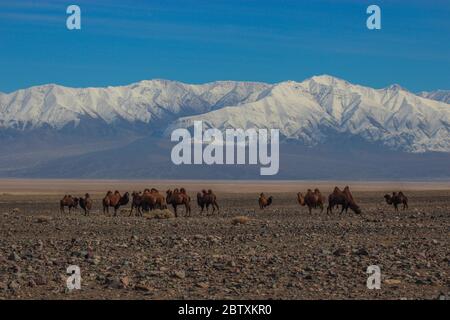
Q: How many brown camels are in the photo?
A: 11